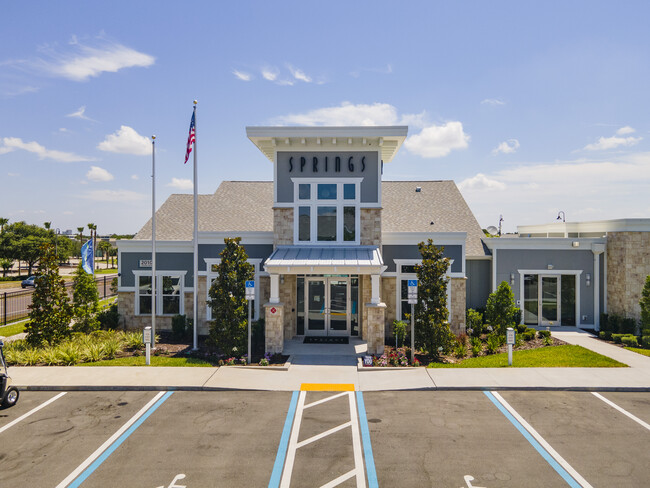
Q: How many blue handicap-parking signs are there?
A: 2